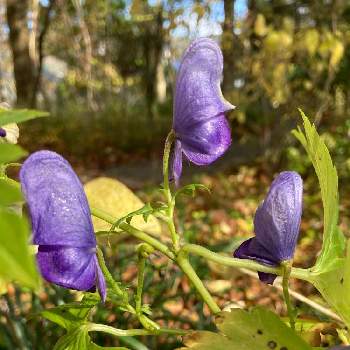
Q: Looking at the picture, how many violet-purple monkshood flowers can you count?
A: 3